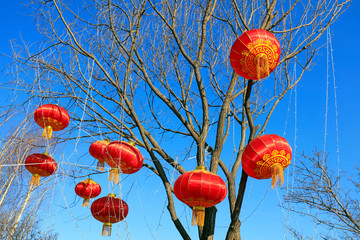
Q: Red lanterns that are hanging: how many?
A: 9